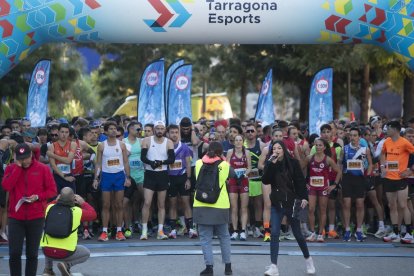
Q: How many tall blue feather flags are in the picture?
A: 6